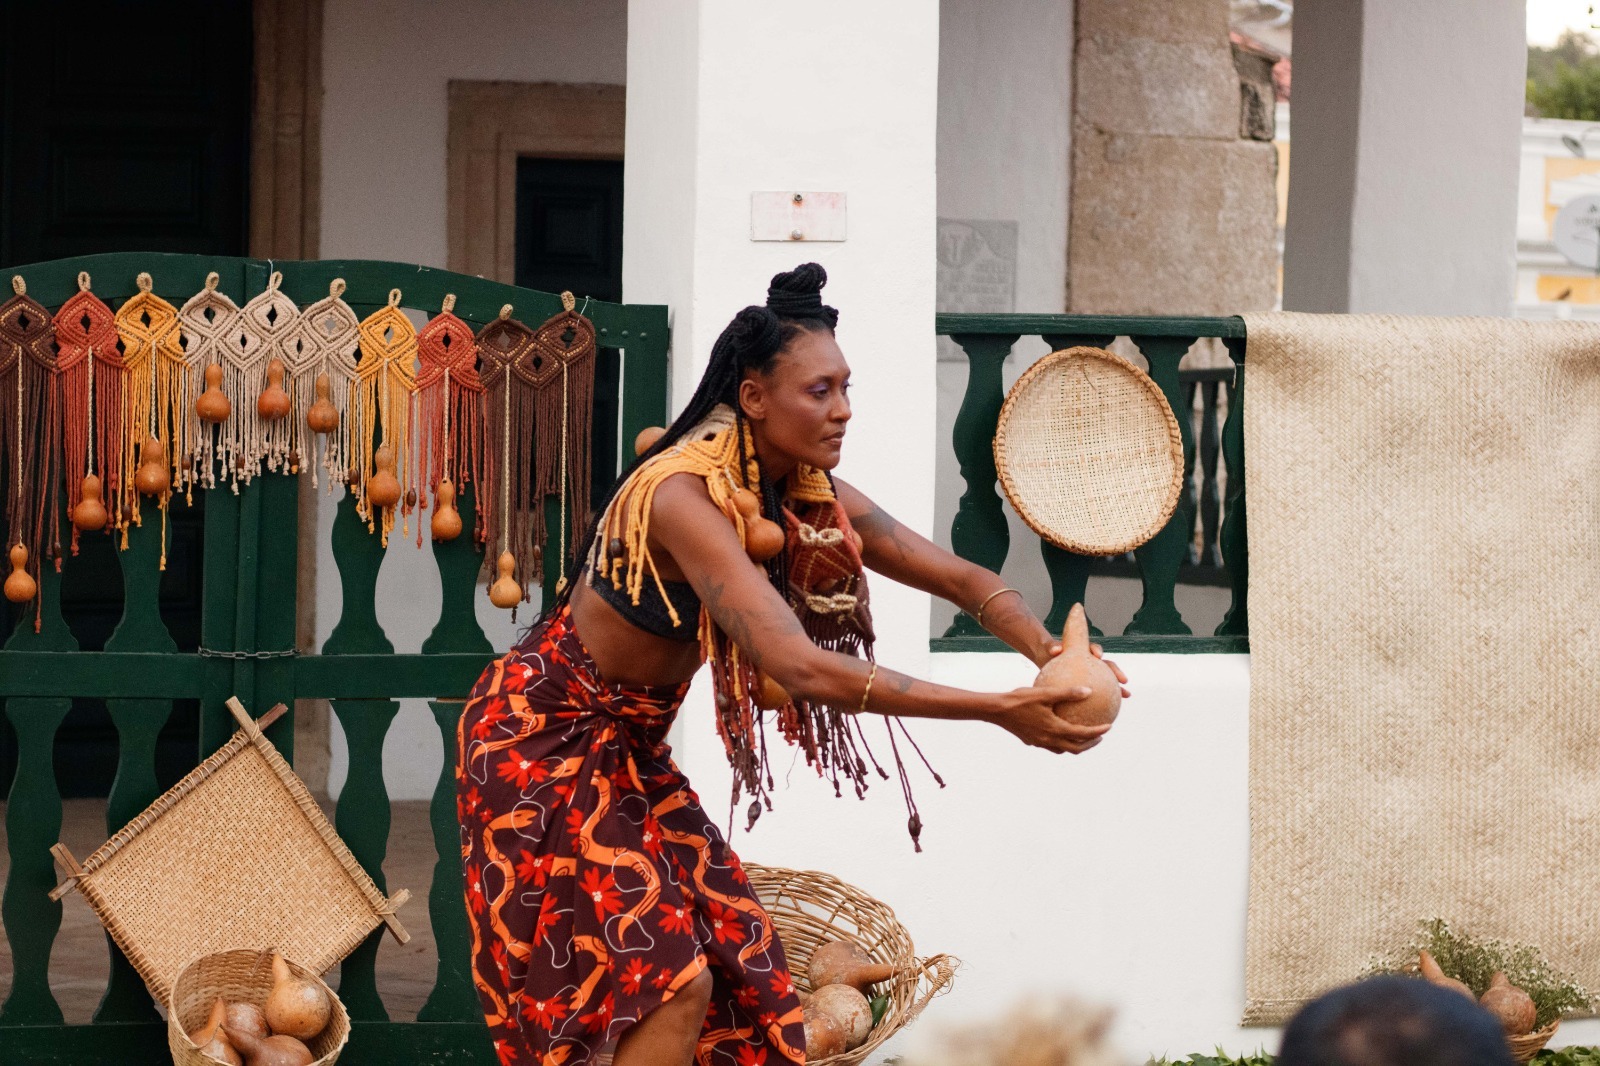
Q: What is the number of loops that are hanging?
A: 10